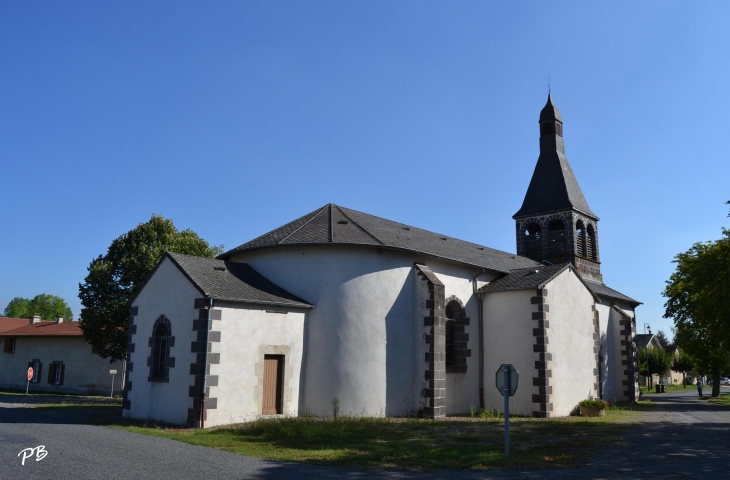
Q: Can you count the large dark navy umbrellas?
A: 0